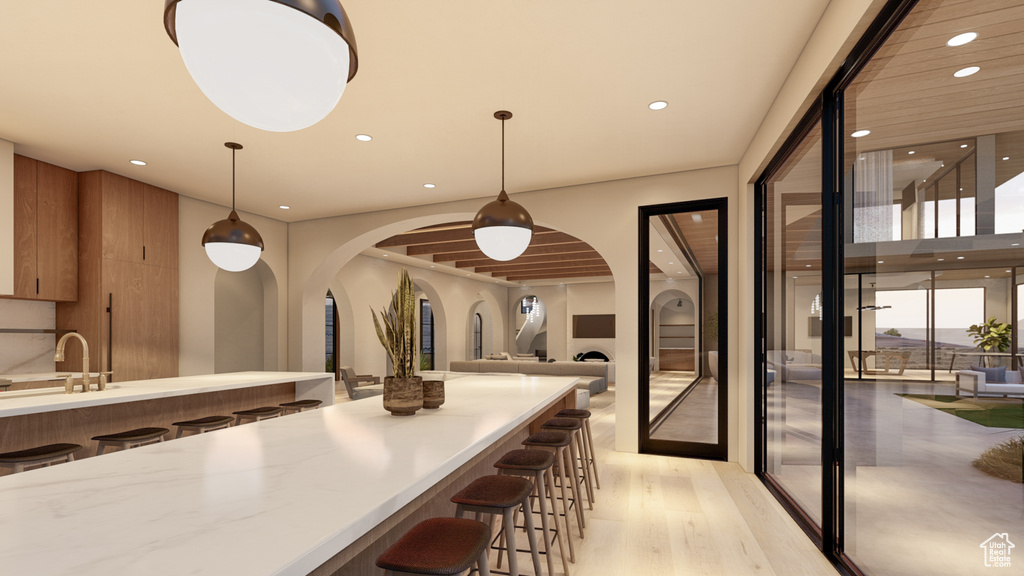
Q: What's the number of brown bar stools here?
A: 11